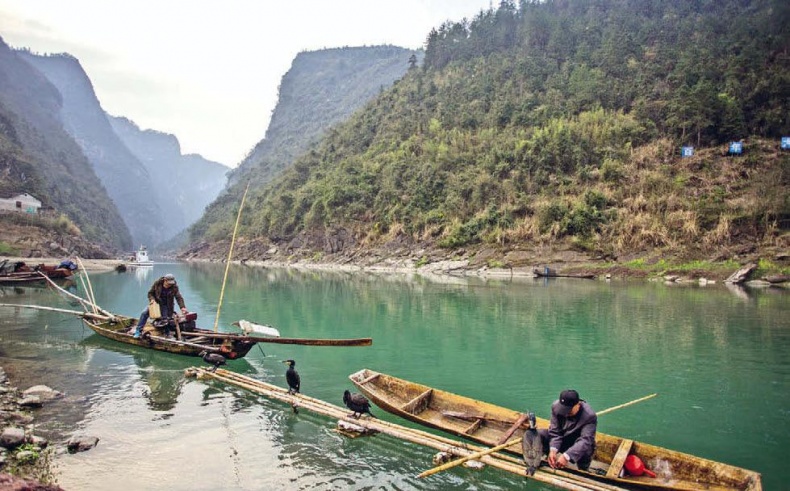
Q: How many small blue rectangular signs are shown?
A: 3